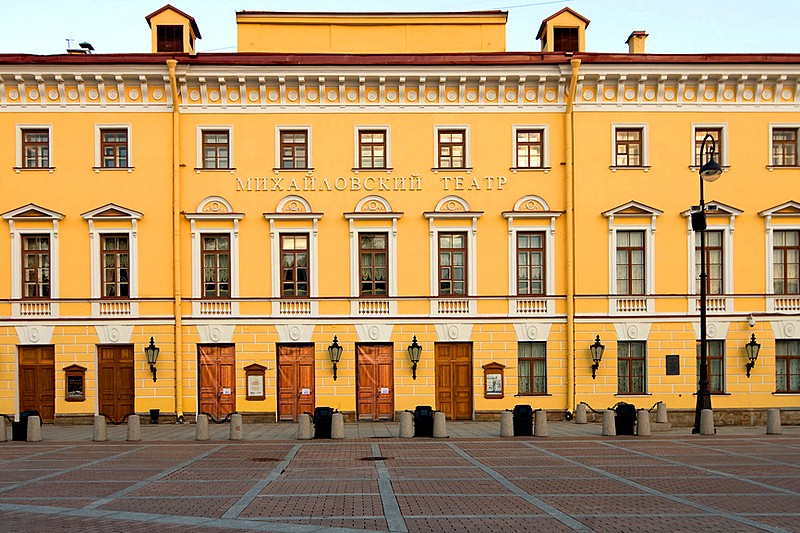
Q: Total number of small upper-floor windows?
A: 10